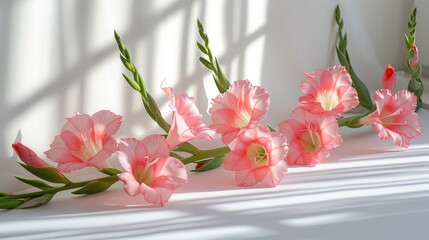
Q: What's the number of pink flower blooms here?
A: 8